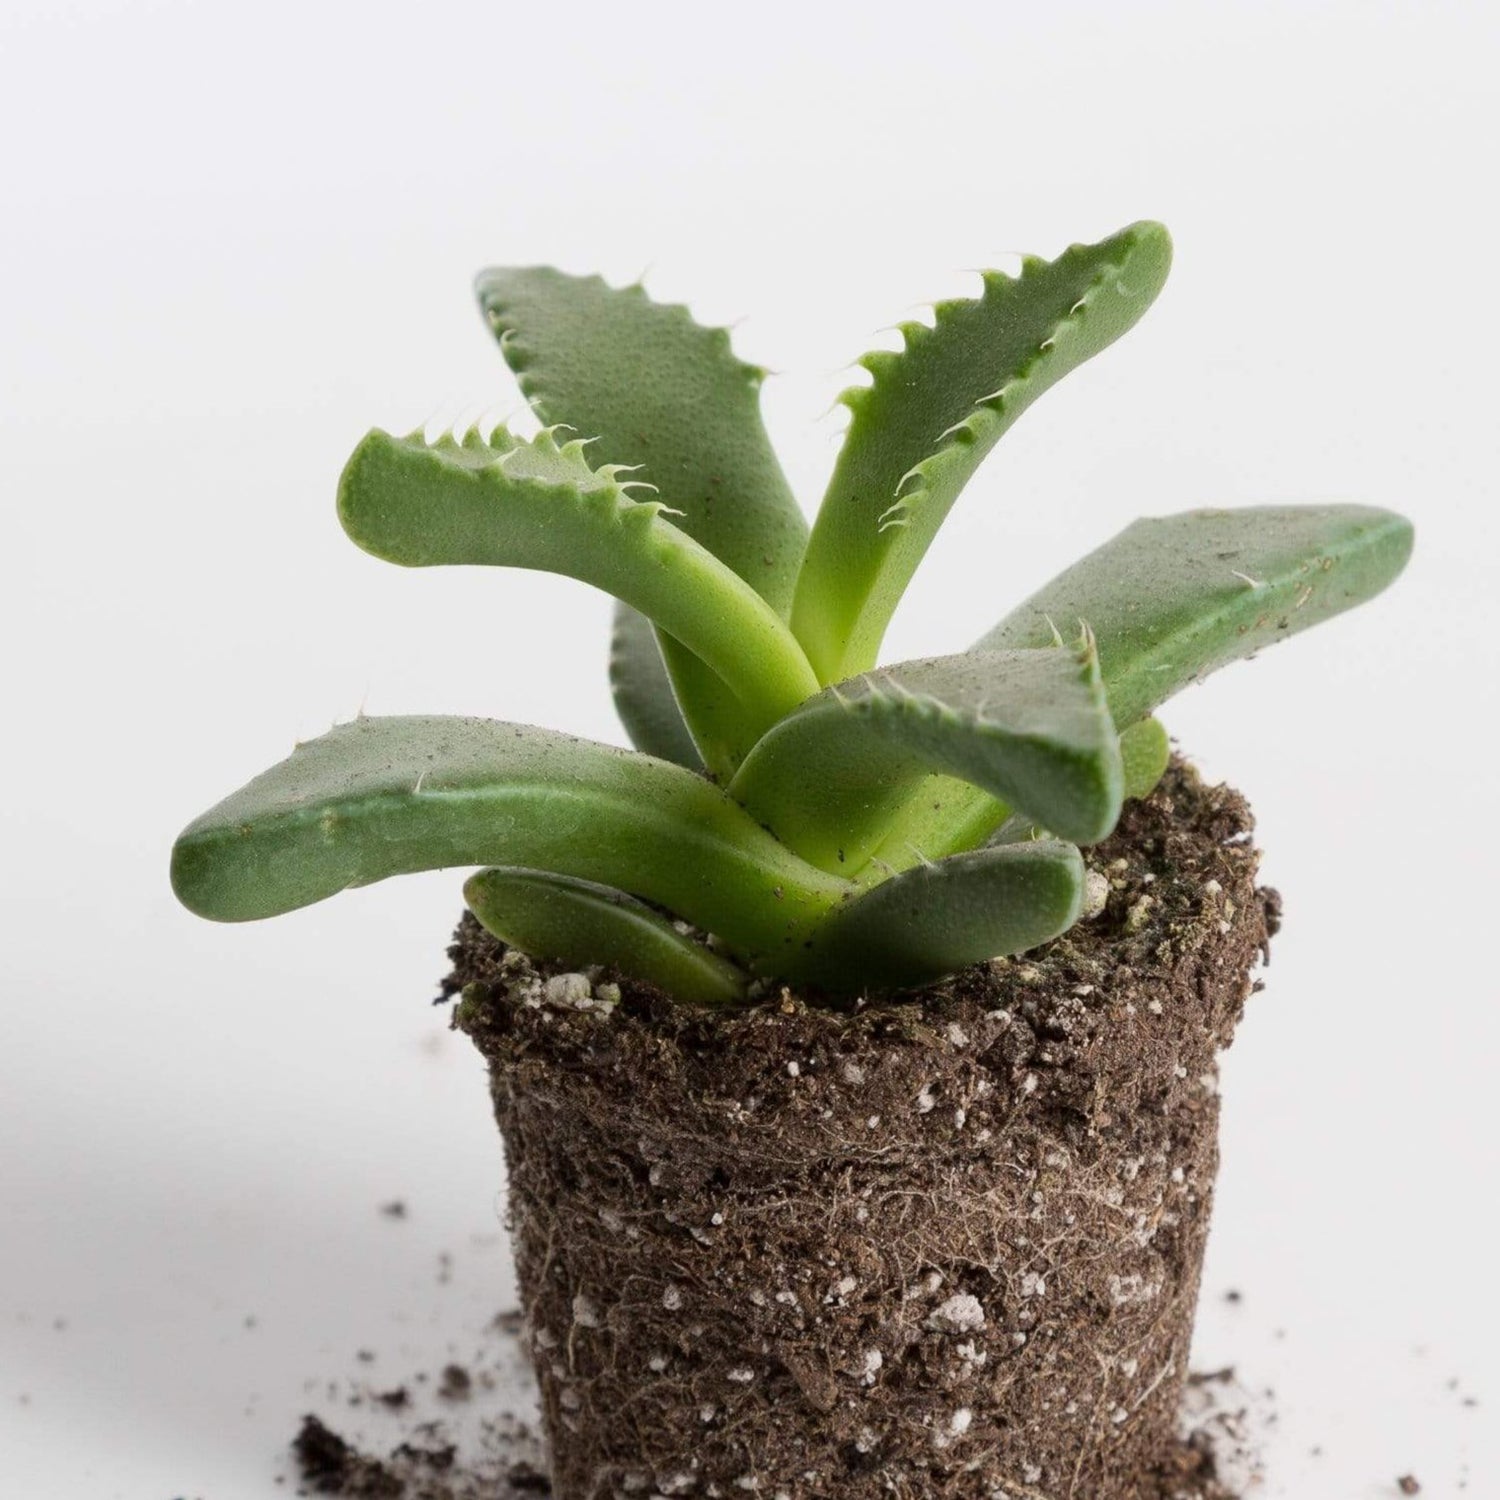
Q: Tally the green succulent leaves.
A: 10